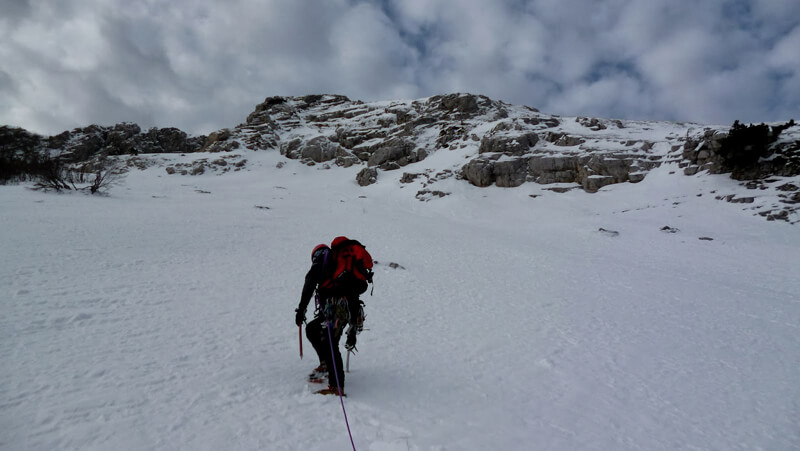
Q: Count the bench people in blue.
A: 0